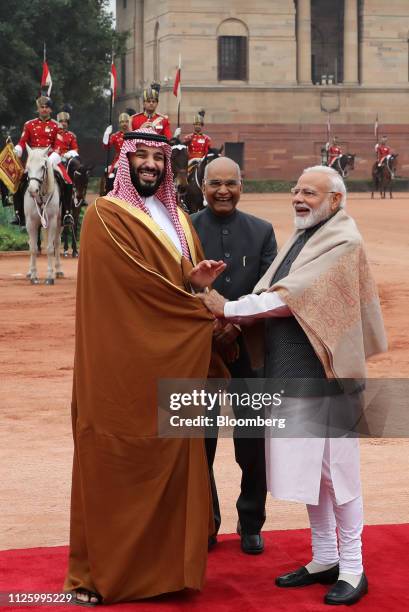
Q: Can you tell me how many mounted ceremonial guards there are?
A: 7